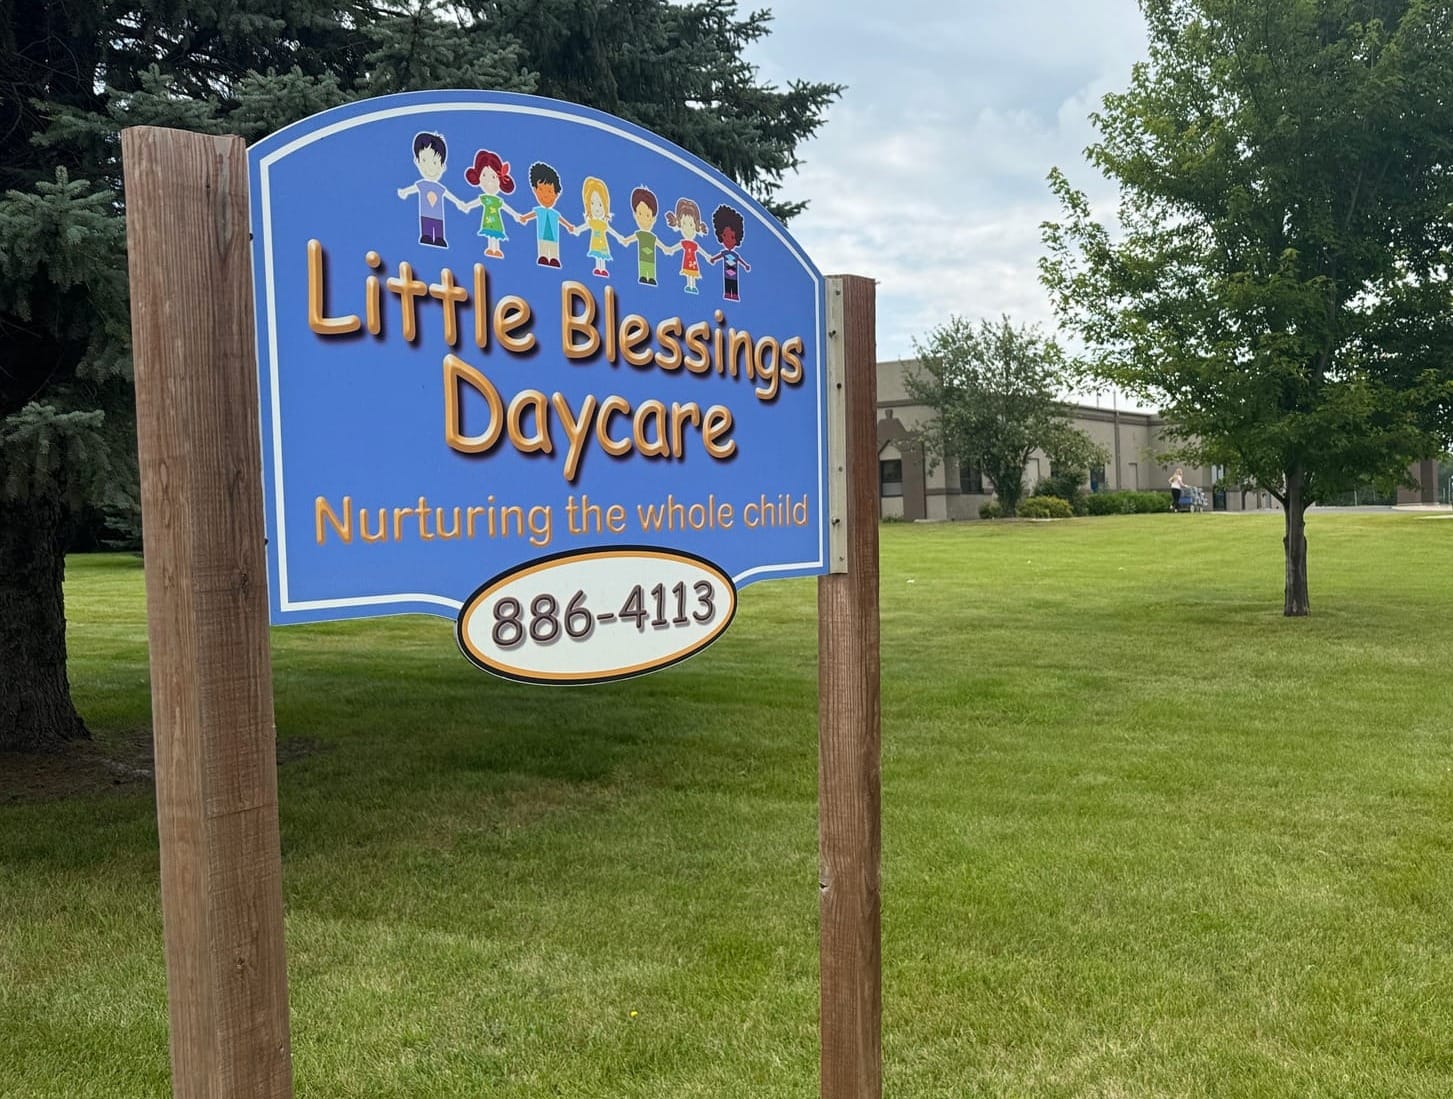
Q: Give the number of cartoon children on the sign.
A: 7